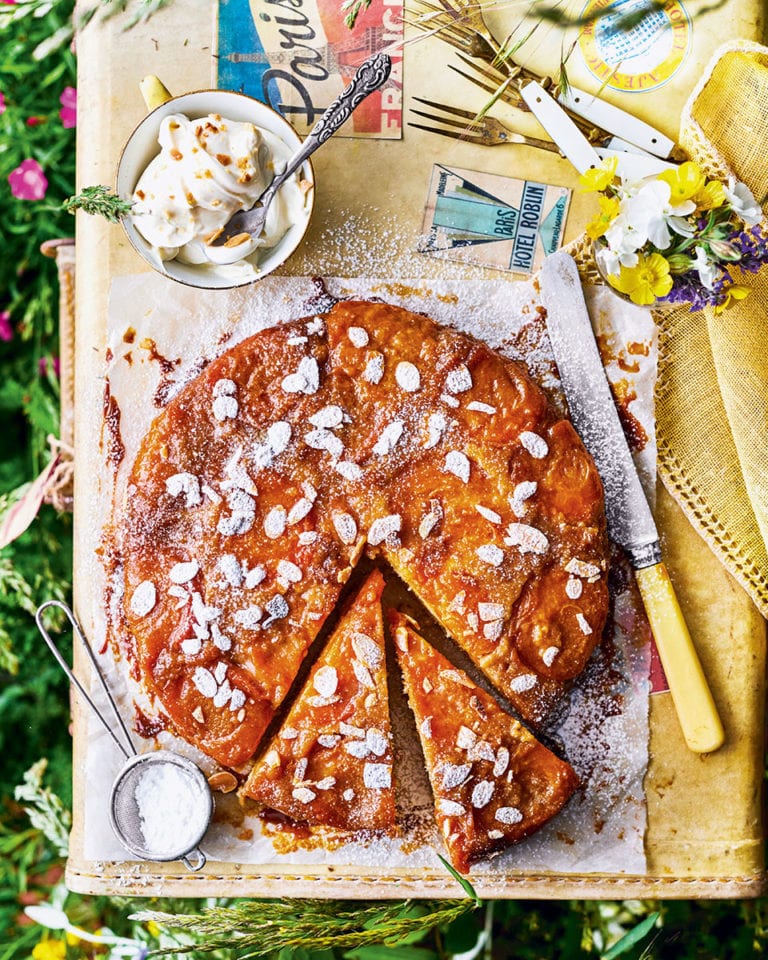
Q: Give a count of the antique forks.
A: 4